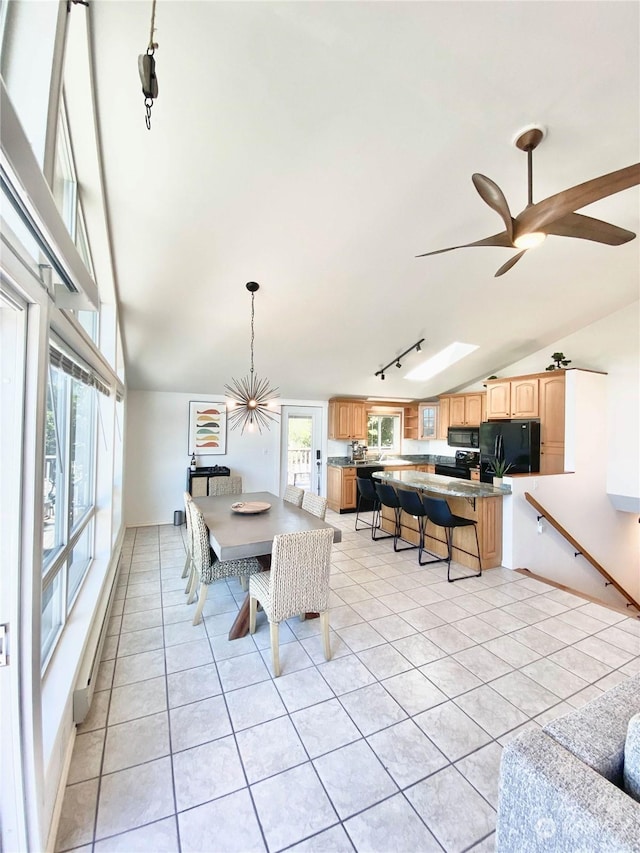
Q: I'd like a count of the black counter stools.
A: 4